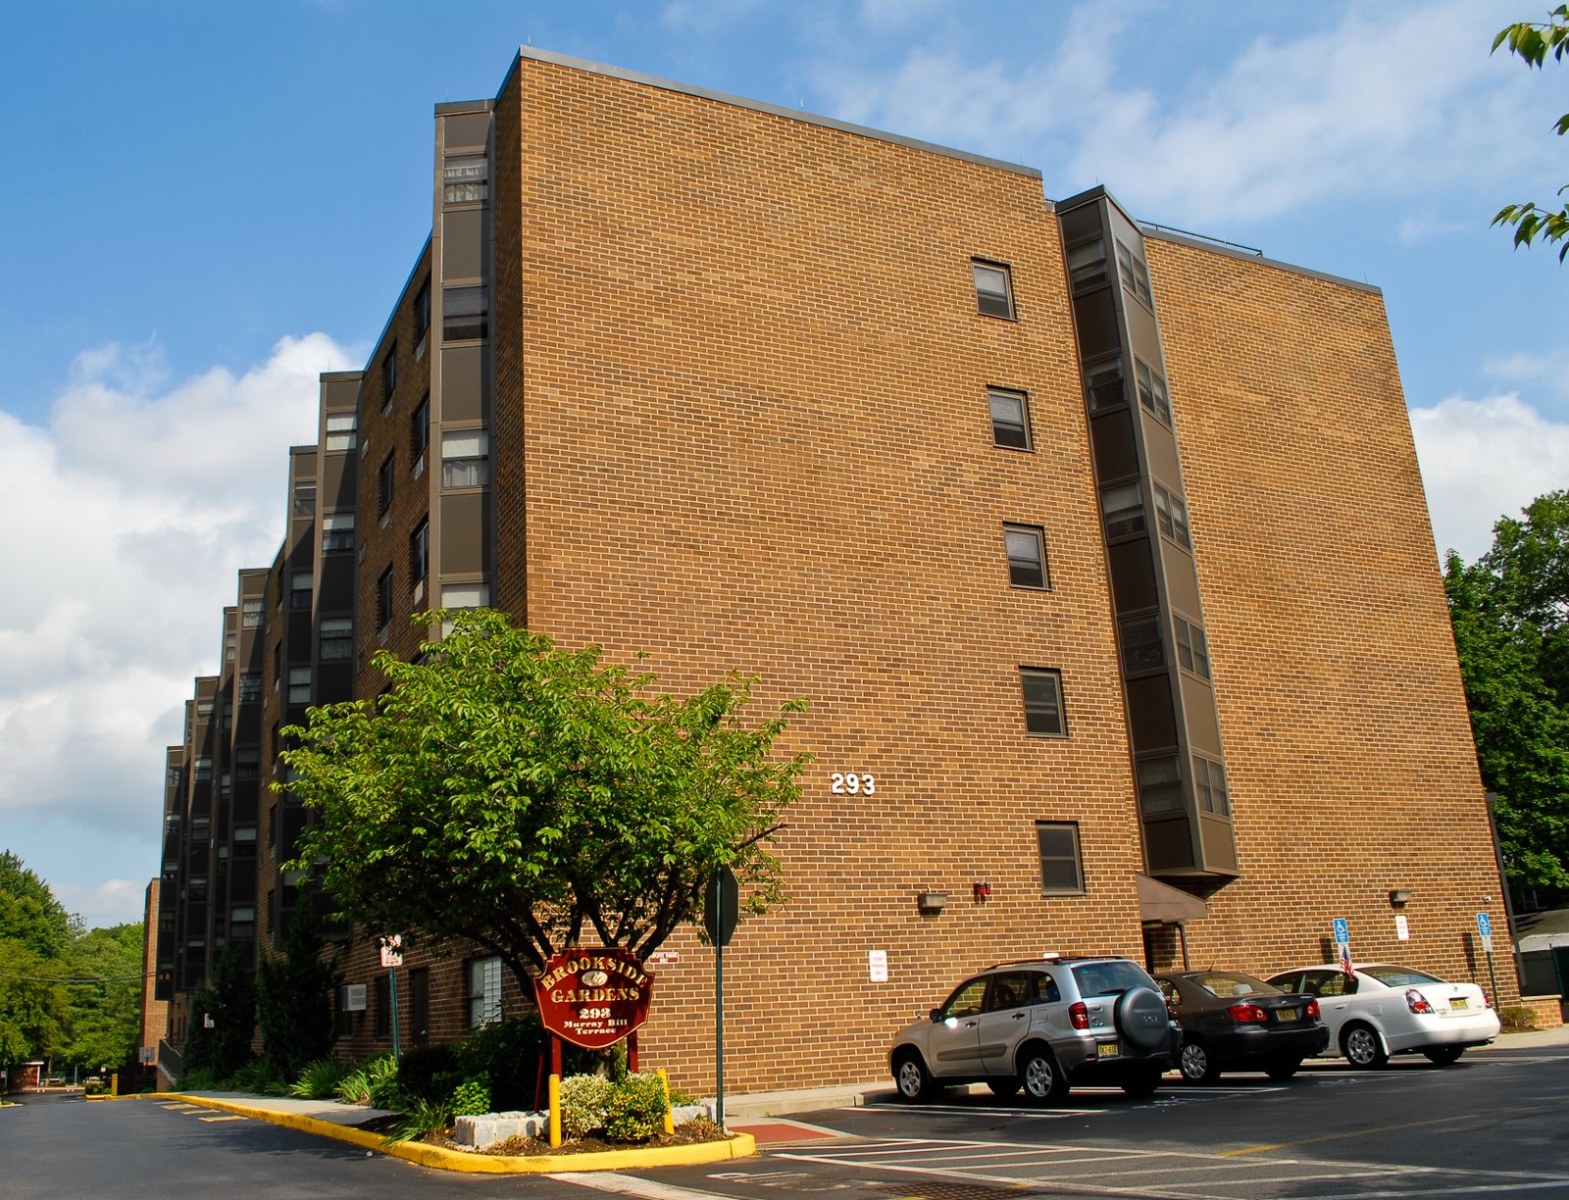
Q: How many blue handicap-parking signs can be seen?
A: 2